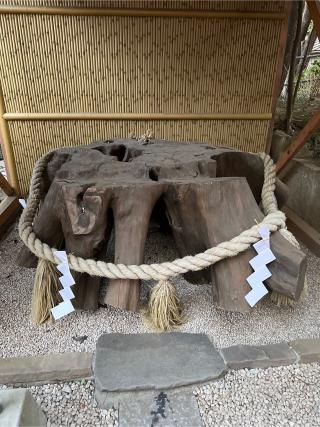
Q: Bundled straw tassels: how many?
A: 3